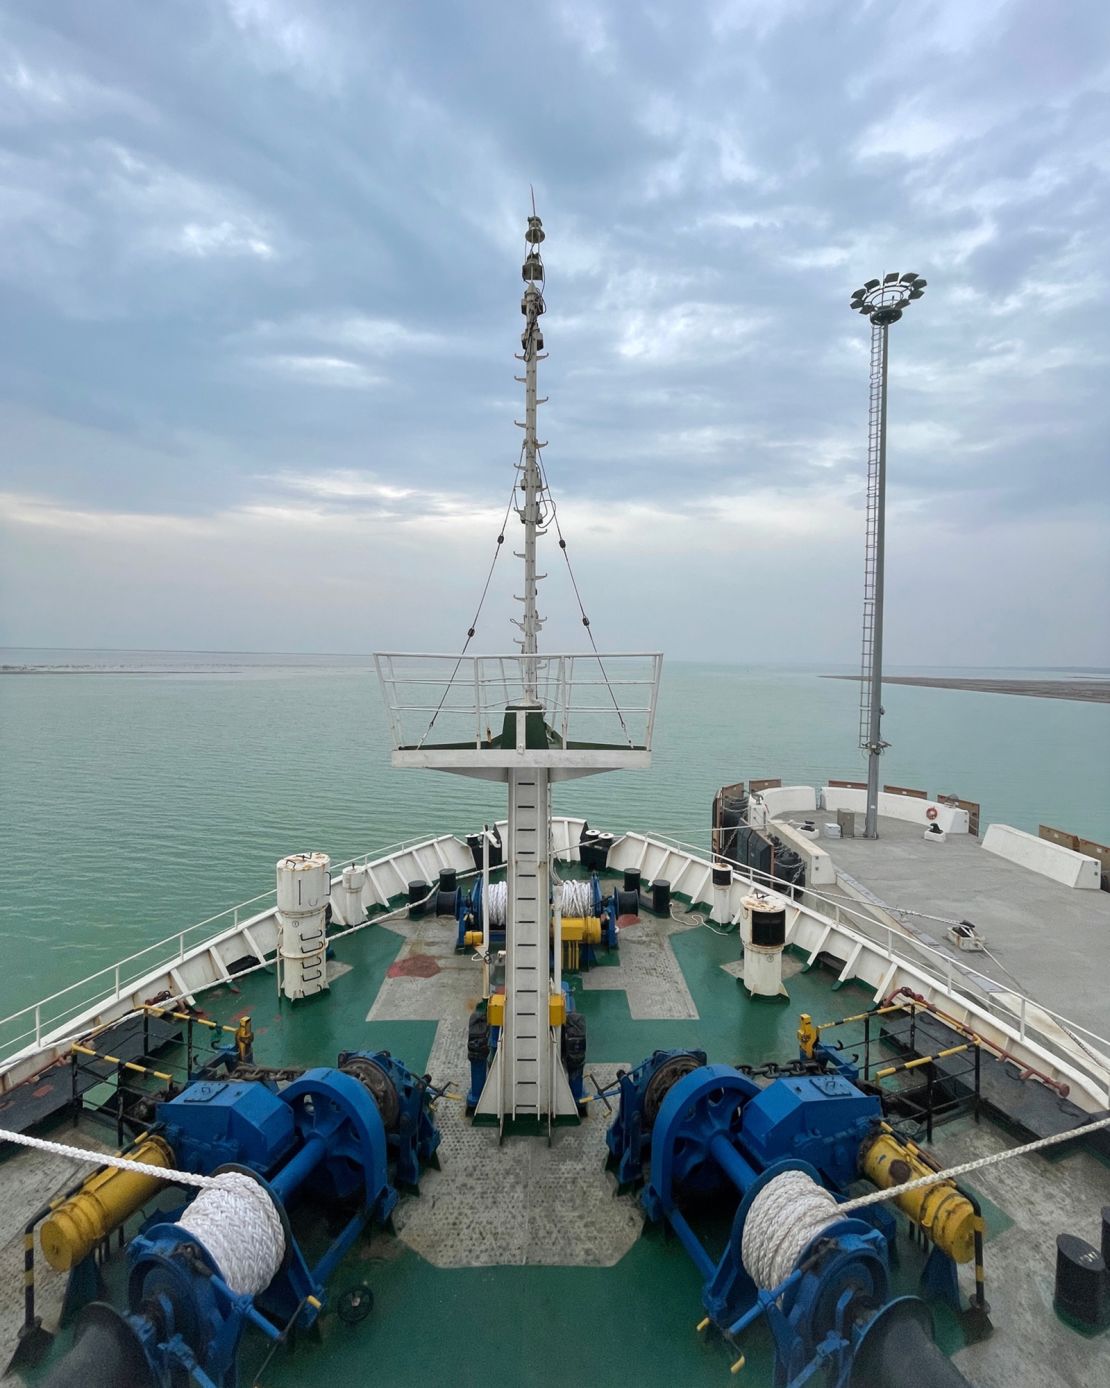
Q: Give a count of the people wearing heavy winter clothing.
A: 0